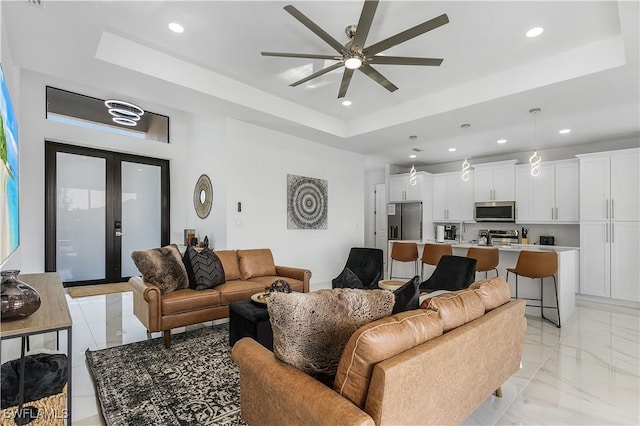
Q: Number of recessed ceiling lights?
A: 7